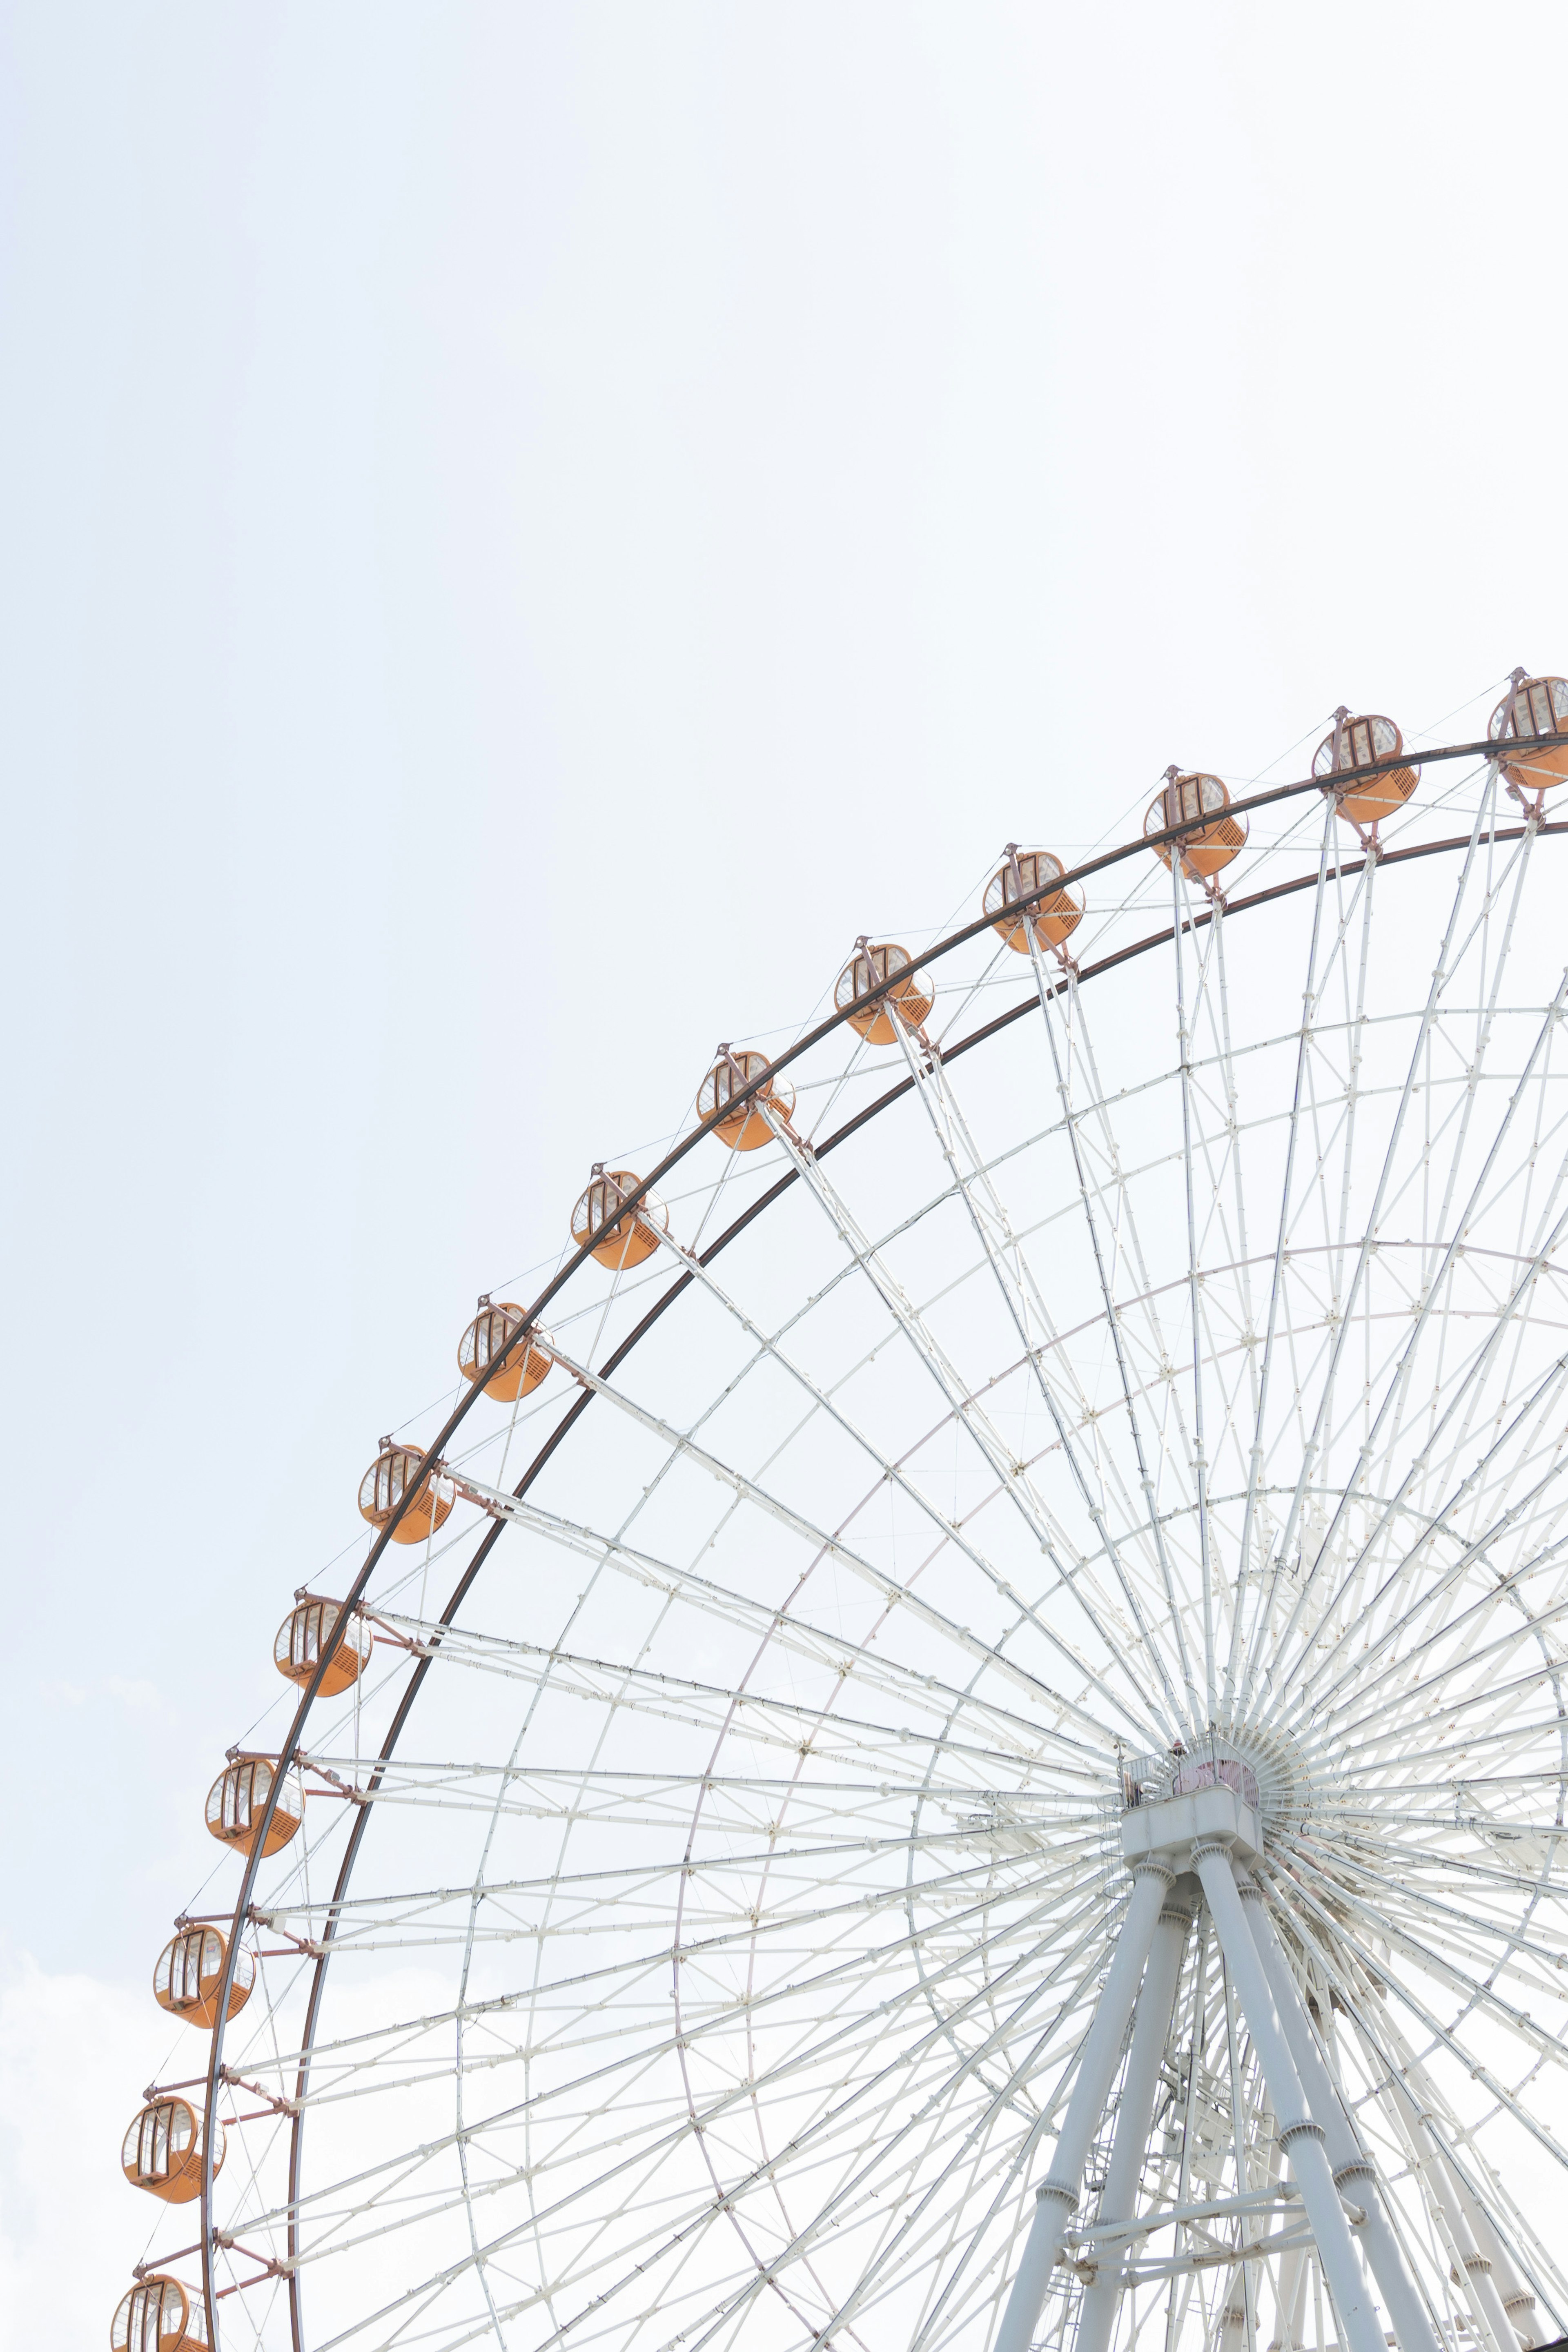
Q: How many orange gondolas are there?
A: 14